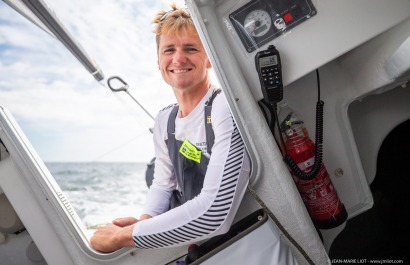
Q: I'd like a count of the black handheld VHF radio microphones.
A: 1